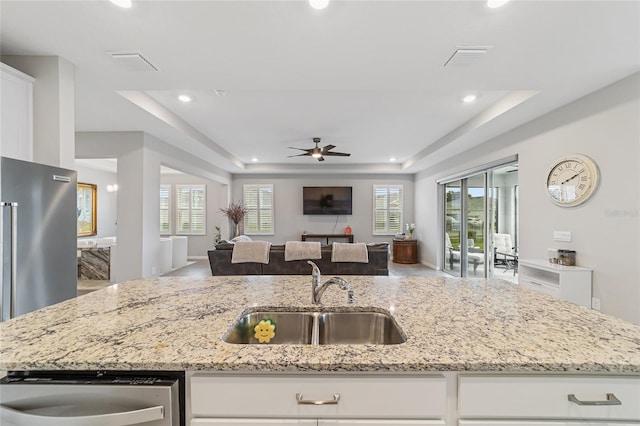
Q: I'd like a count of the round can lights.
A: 7